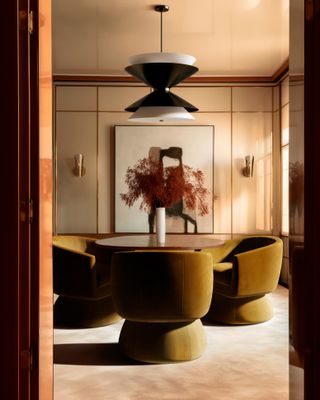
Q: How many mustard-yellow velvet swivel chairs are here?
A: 3